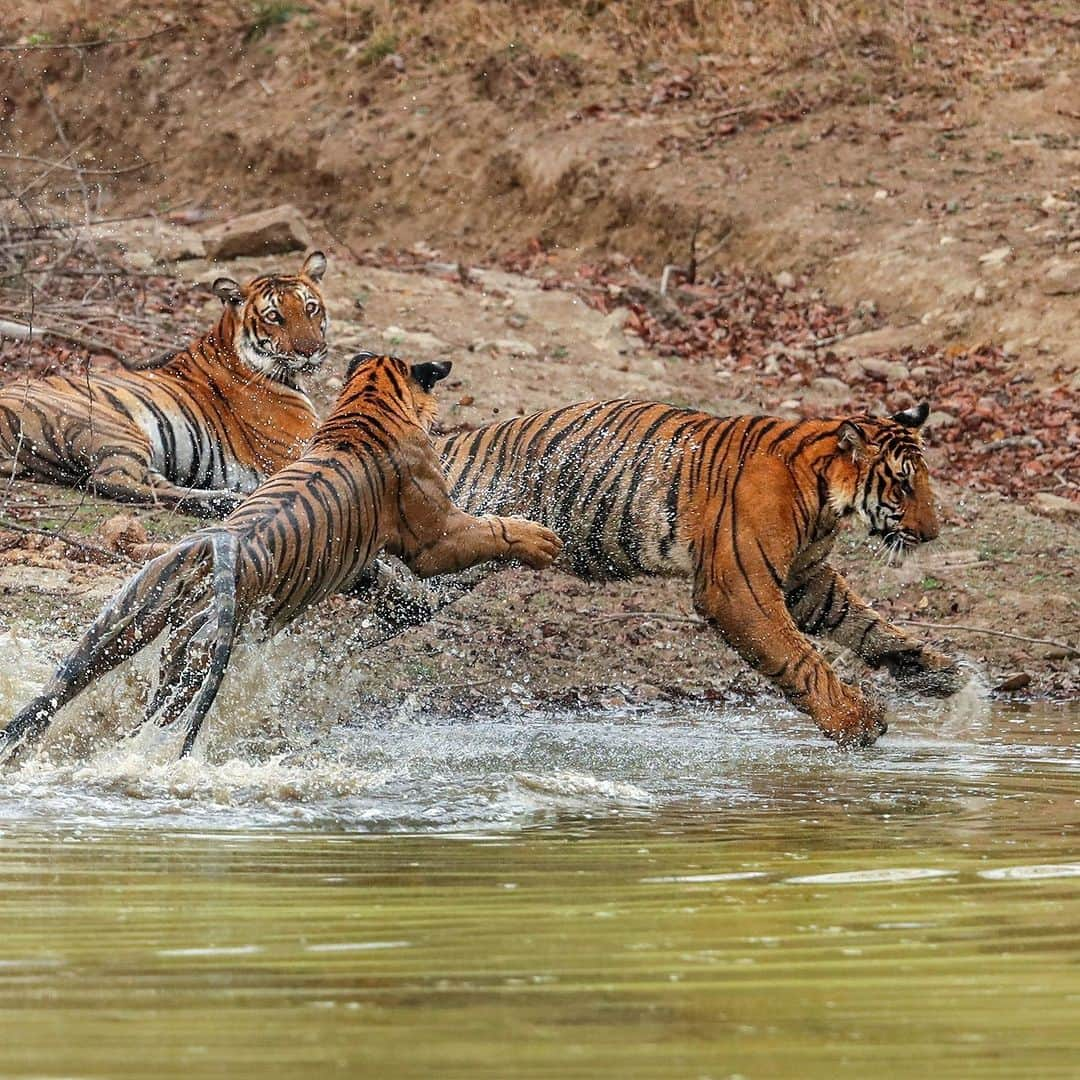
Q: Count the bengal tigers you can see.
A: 3